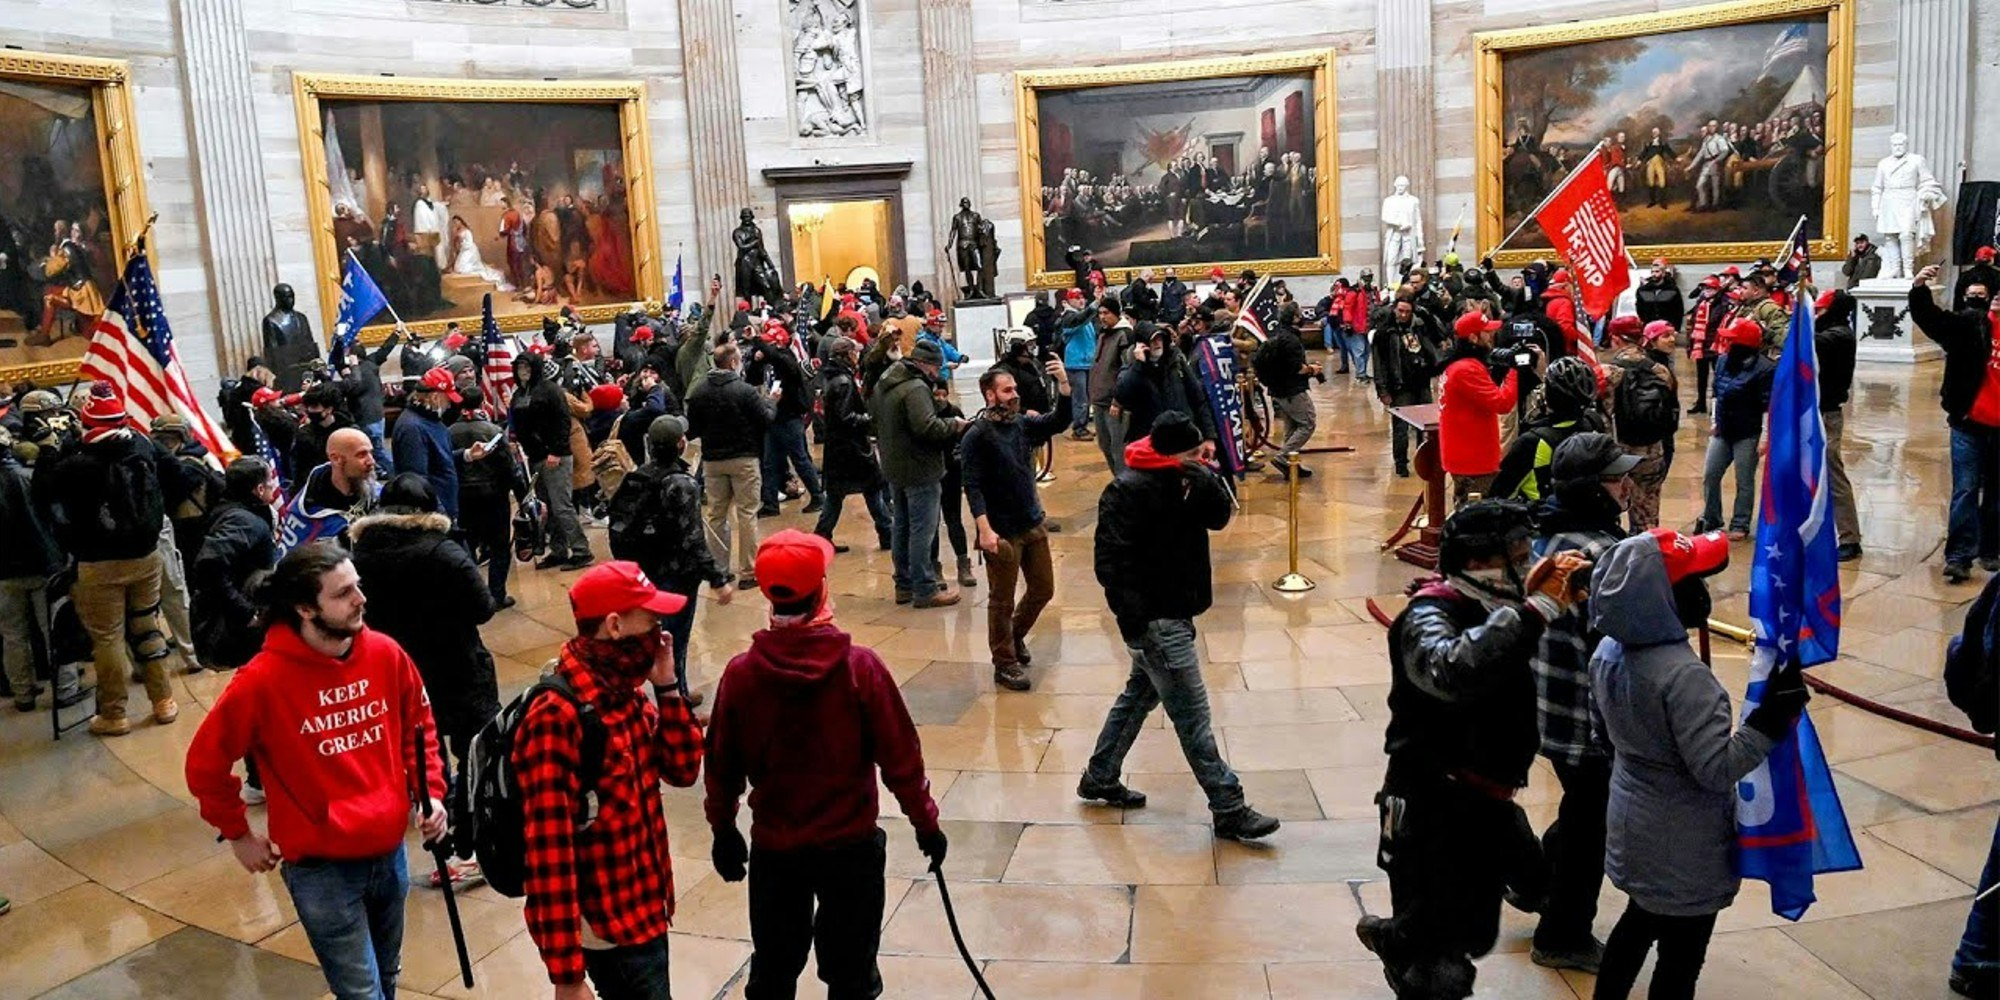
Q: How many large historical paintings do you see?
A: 4